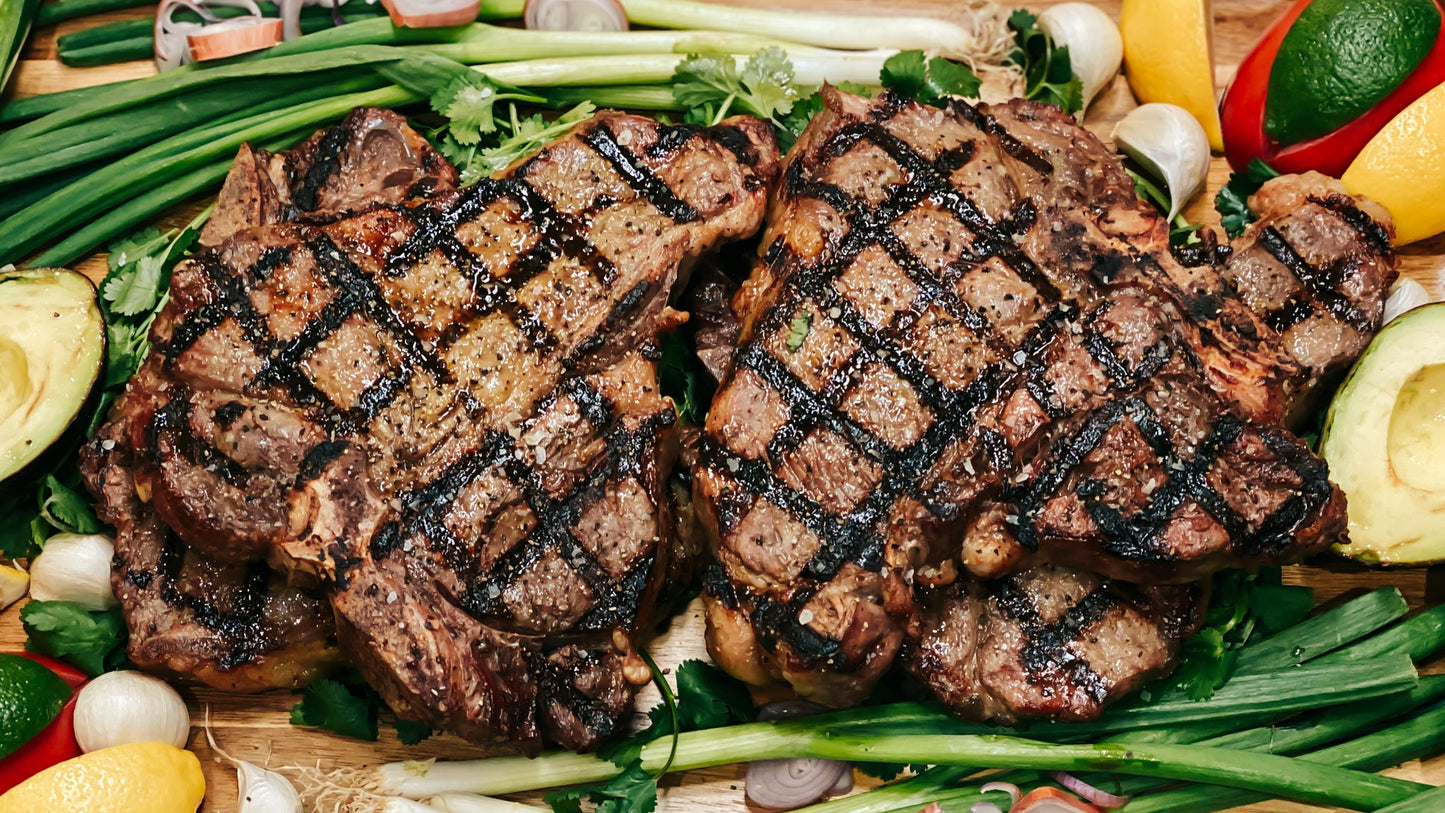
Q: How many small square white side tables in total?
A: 0